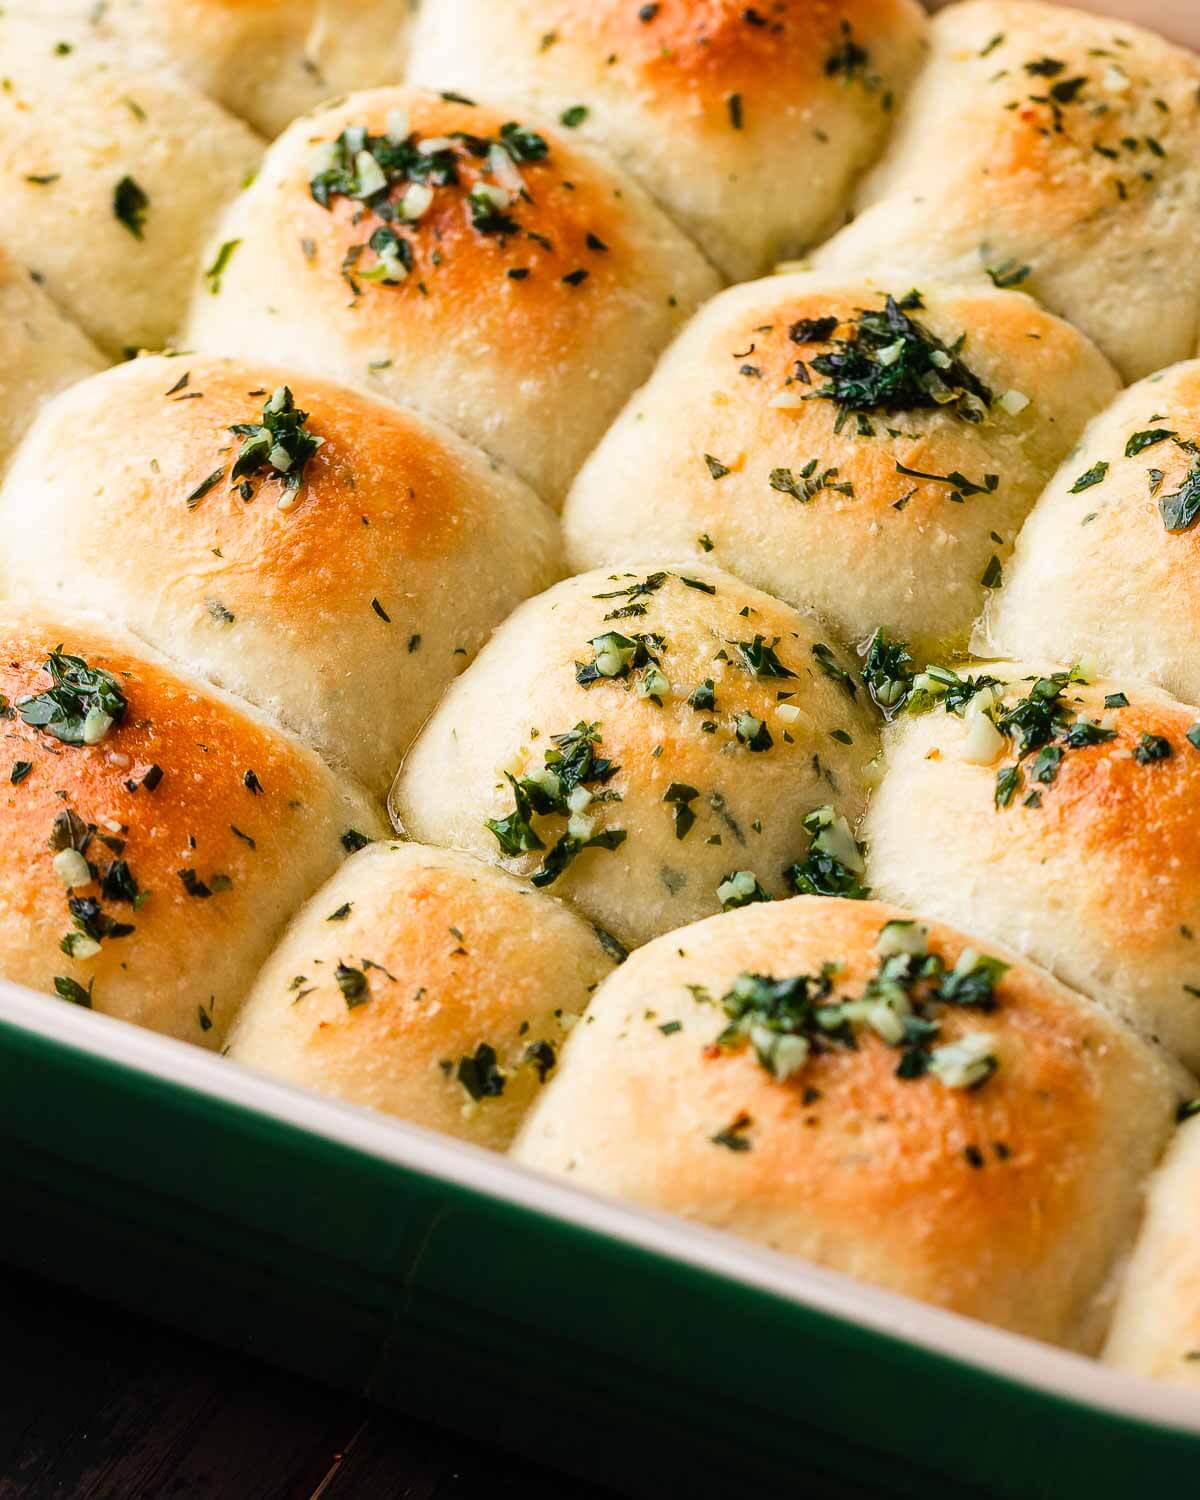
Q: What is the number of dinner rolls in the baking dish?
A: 15